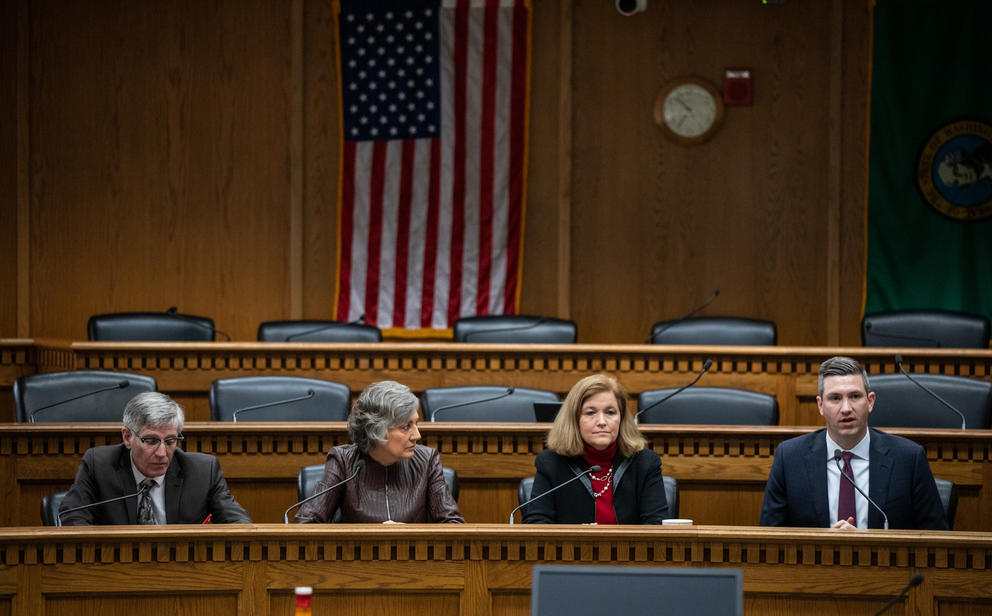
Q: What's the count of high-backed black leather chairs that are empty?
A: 10